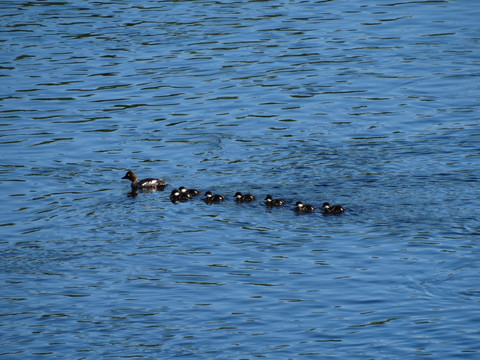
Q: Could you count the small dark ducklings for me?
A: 7